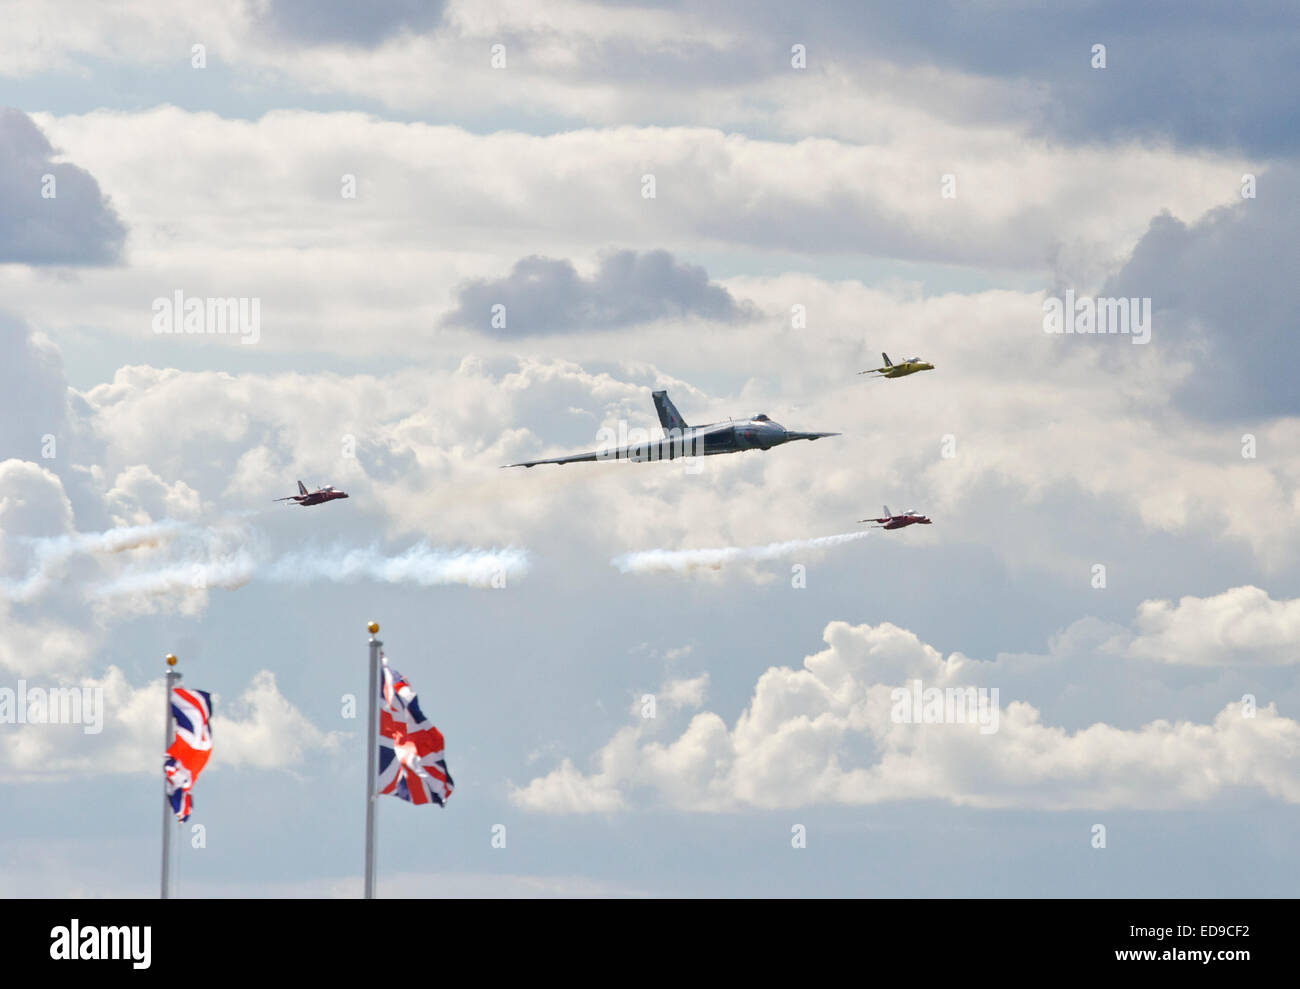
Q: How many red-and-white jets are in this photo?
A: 2